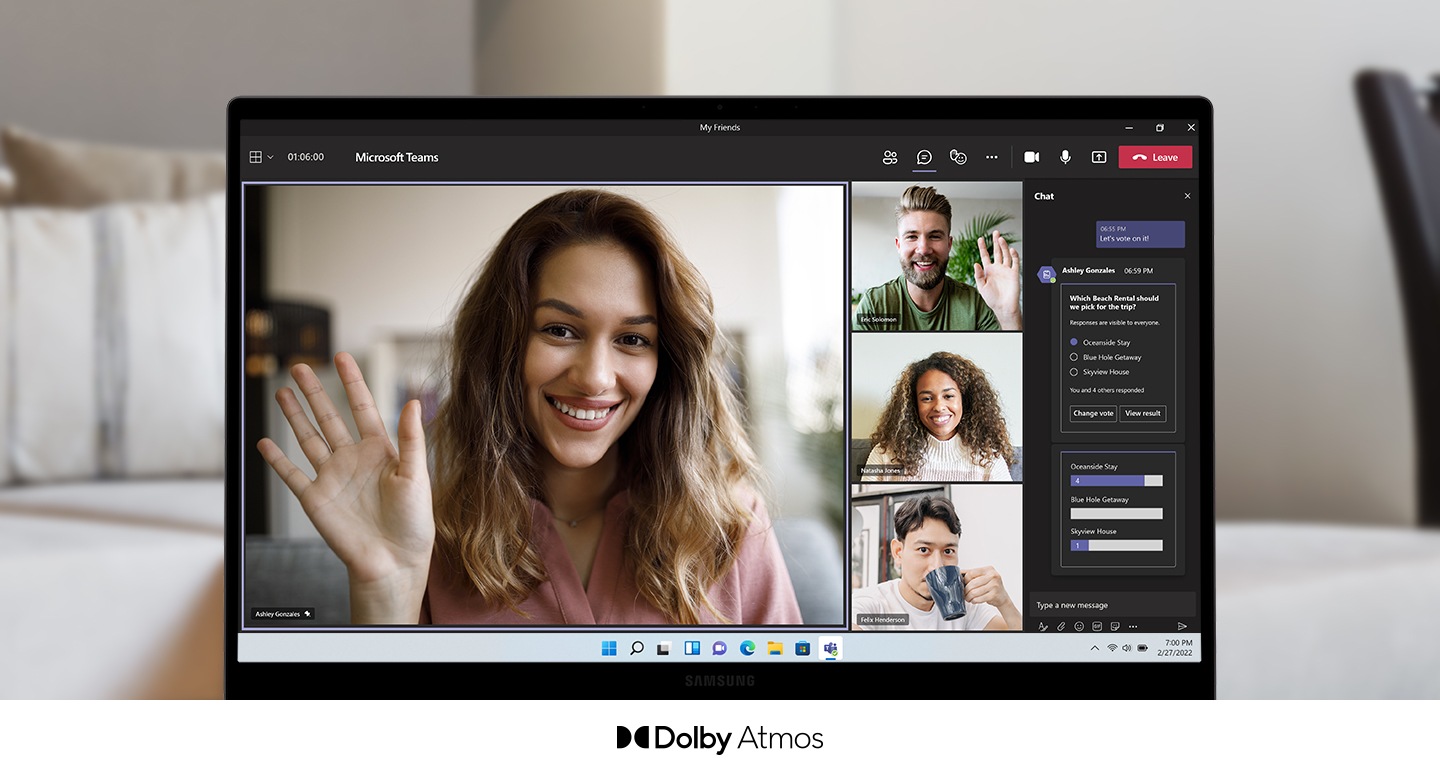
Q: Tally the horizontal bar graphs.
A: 3